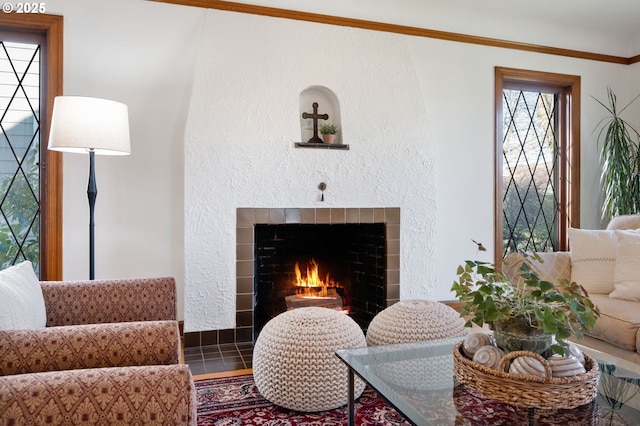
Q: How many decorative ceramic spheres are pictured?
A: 5